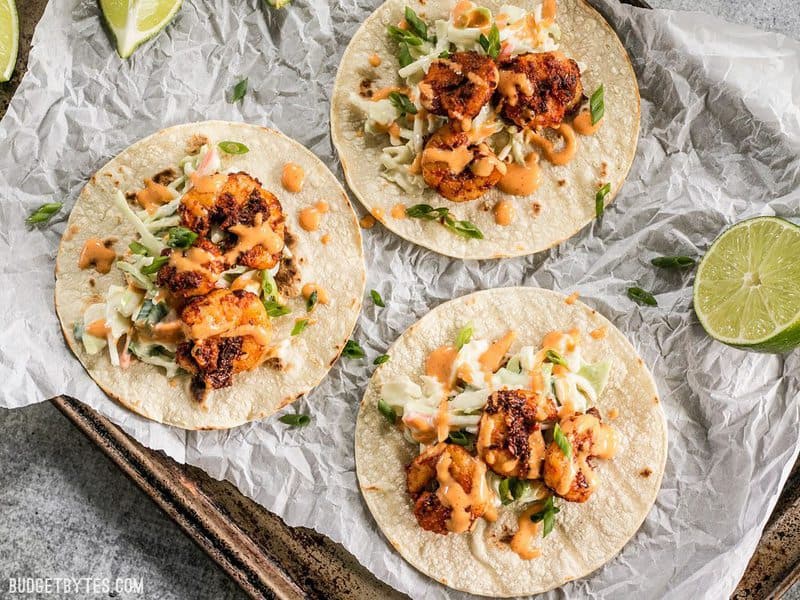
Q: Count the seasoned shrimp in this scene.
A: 9